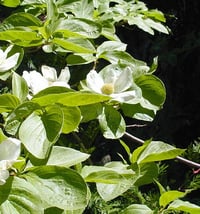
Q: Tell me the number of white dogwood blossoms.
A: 4